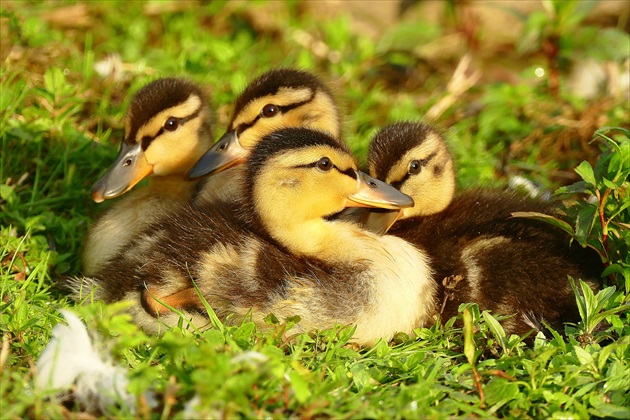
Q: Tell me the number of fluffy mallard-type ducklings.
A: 4